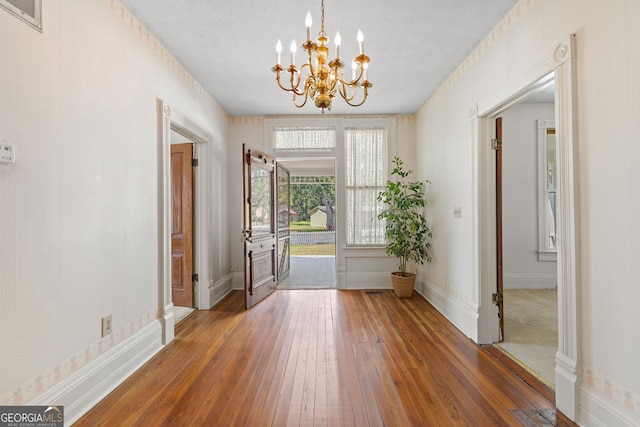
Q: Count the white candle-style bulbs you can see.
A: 7